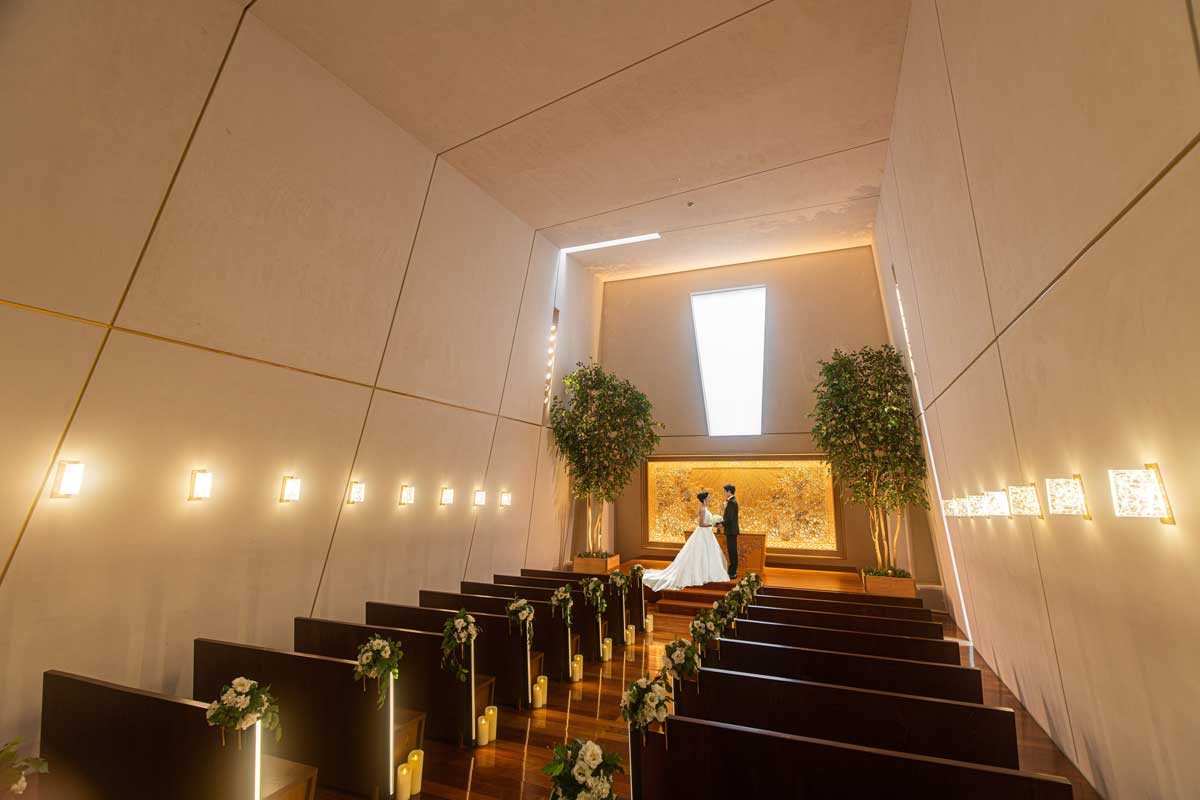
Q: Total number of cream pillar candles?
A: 14